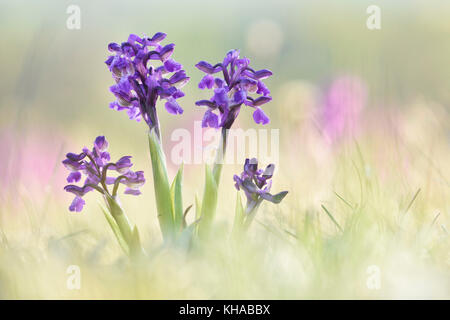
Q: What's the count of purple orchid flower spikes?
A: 4